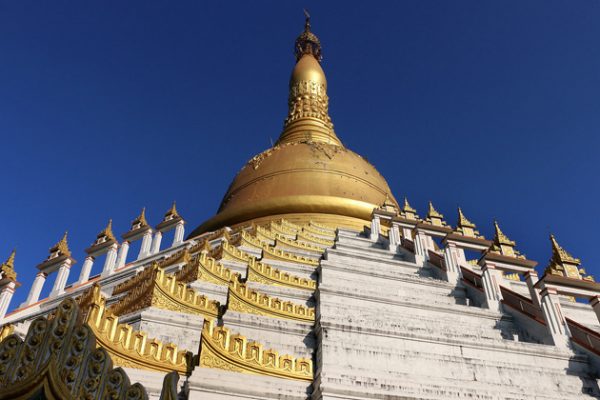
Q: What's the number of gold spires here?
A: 12